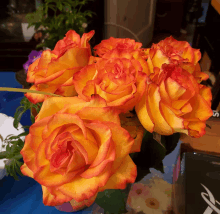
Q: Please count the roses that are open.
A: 6